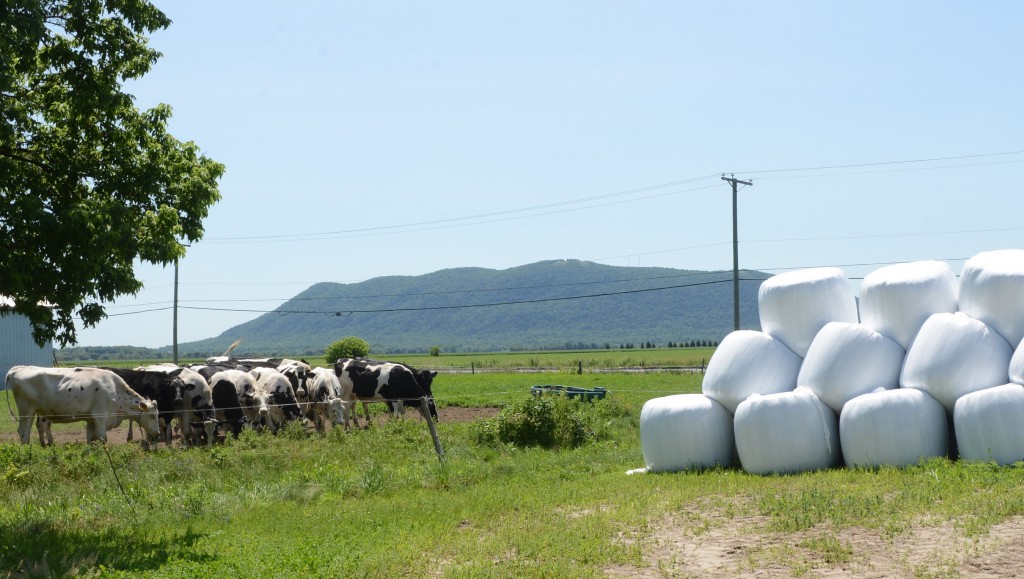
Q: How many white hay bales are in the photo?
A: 11